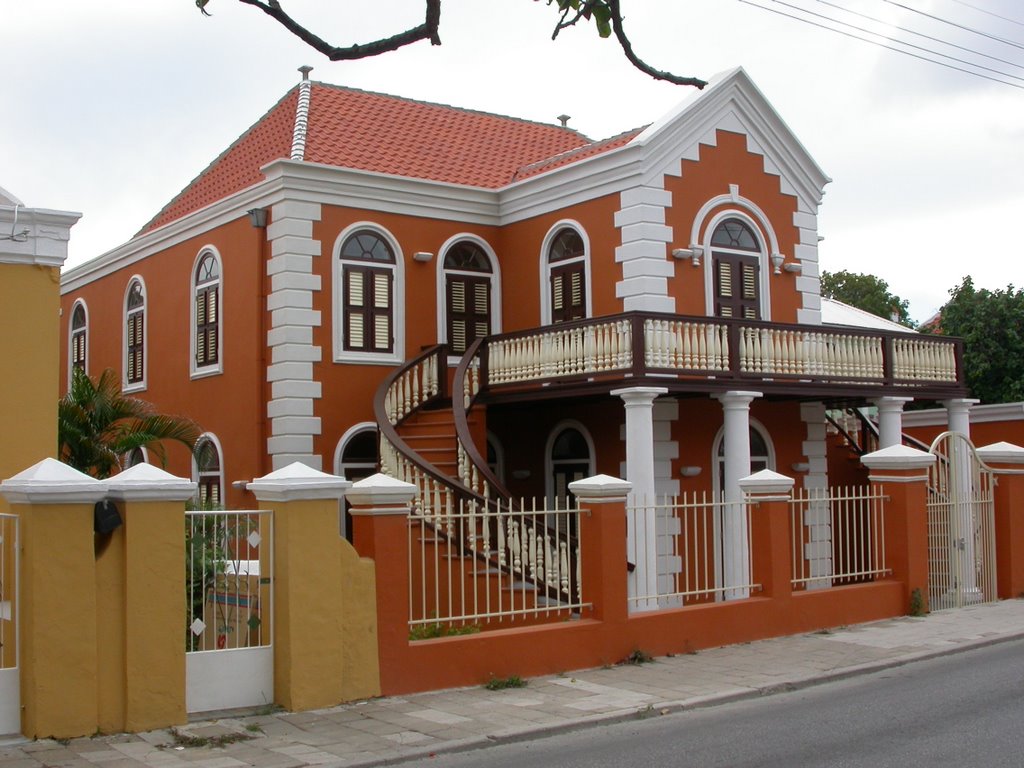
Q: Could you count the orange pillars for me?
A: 5